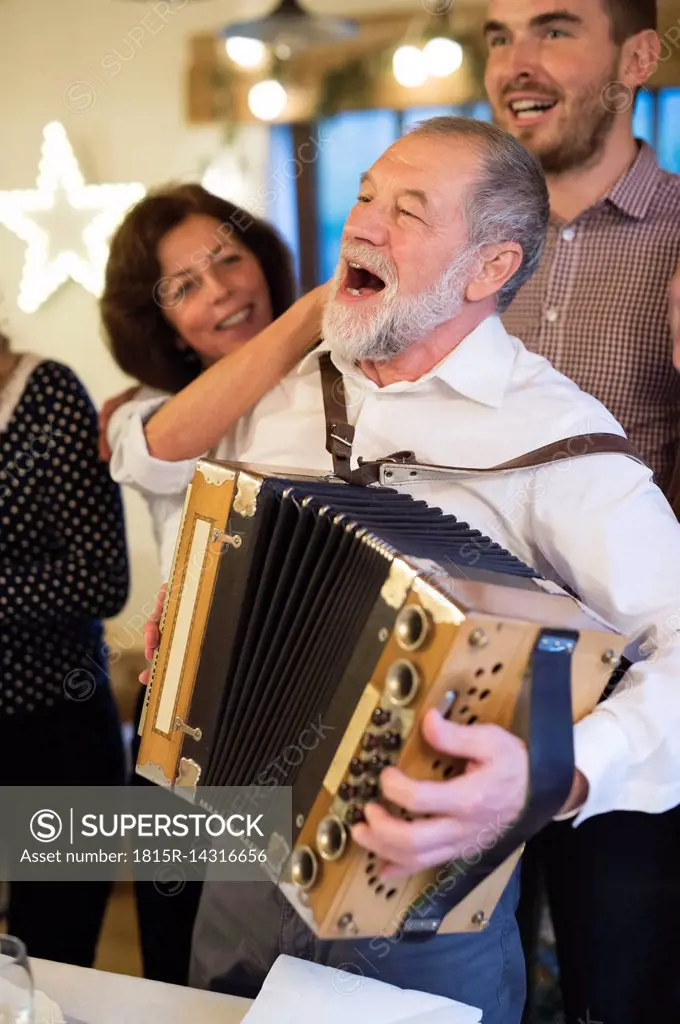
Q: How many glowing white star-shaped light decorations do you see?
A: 1